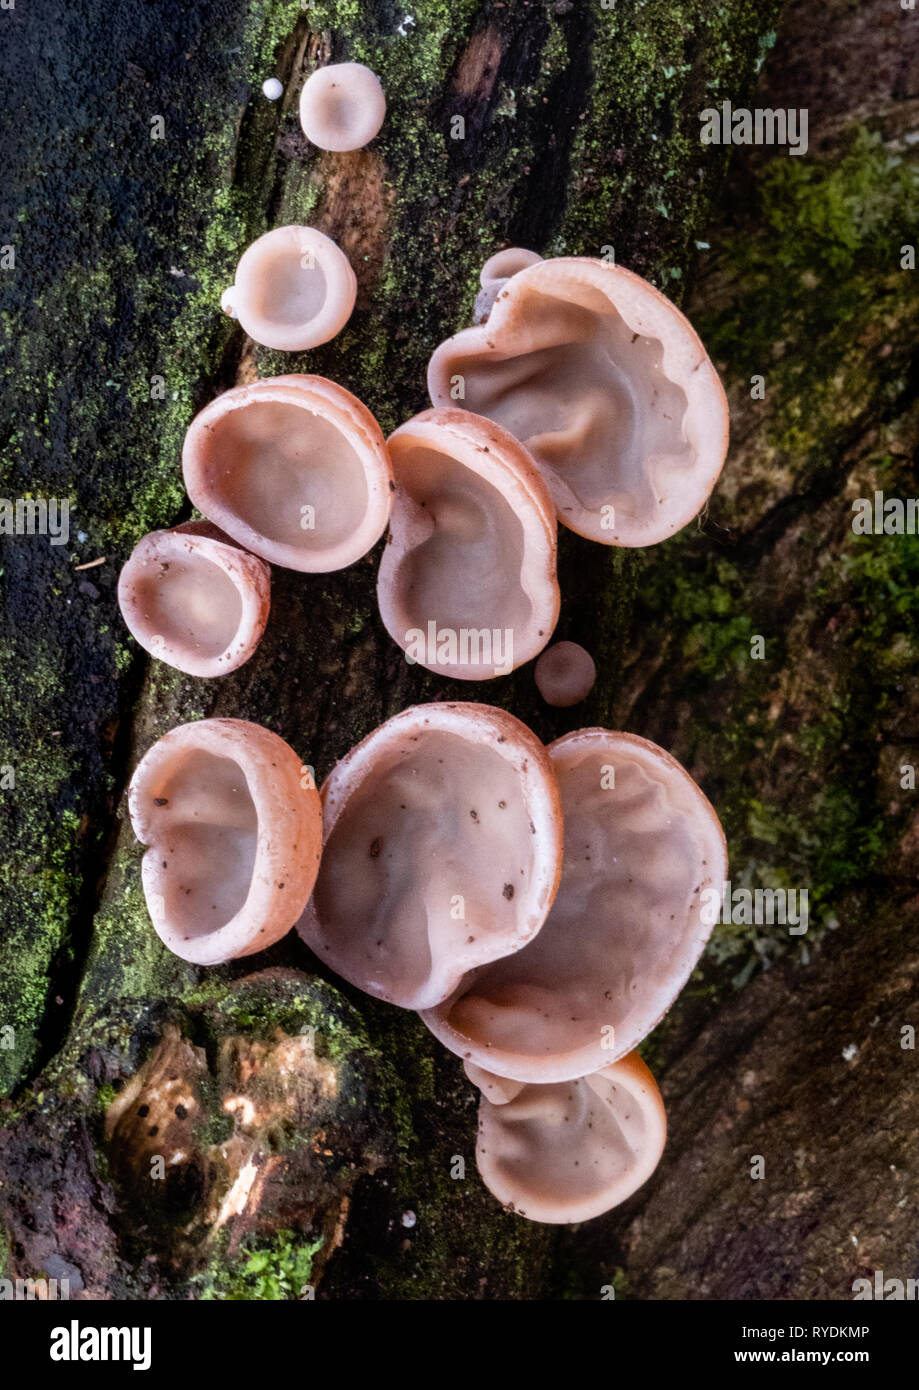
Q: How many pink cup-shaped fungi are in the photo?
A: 12